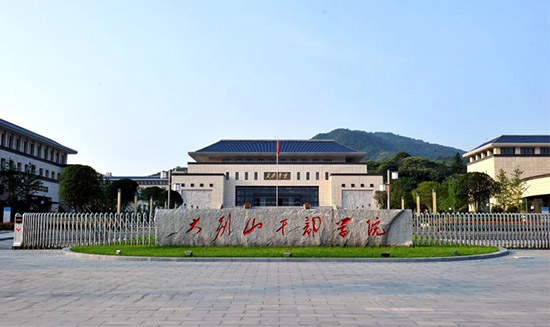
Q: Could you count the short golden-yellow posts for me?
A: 6